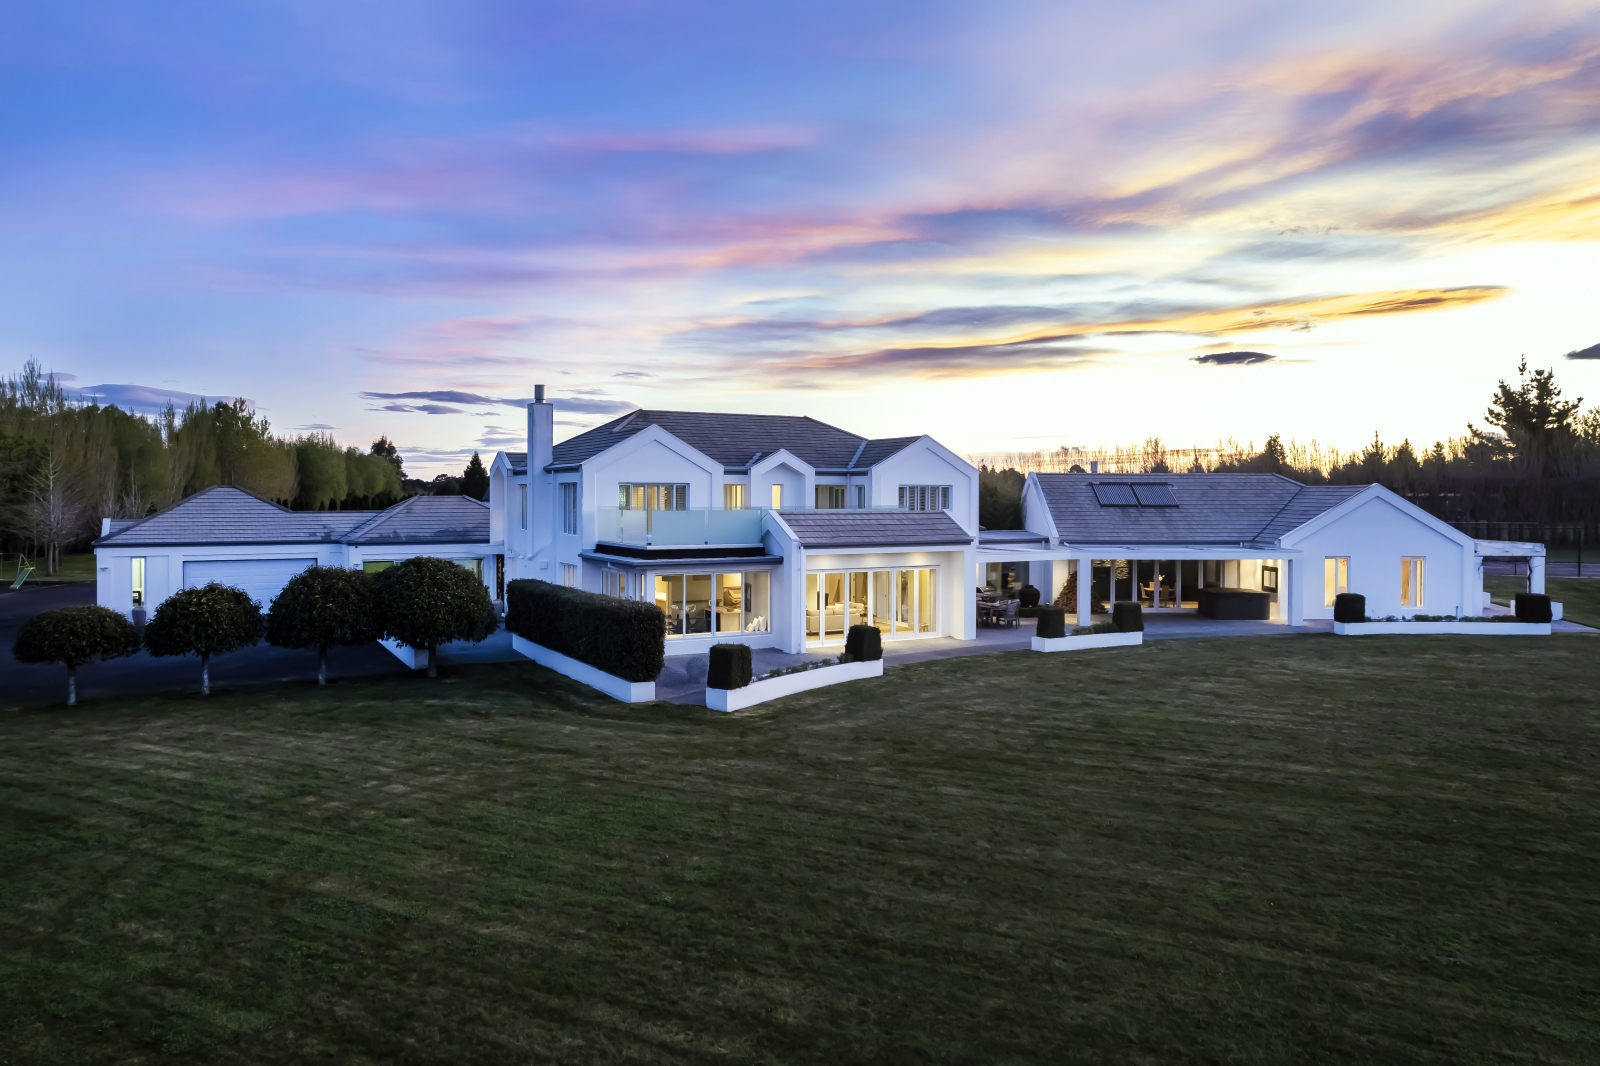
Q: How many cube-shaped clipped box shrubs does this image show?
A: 6